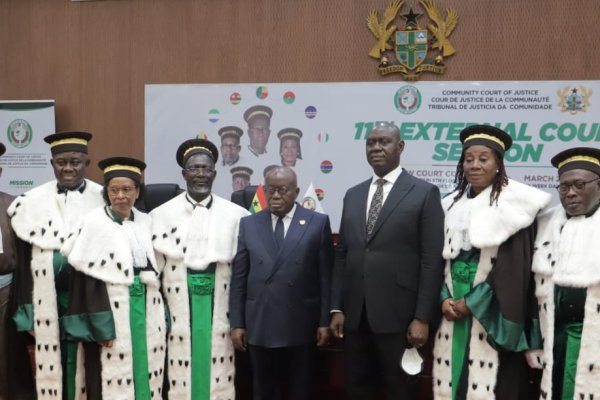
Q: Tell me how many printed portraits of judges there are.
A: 5